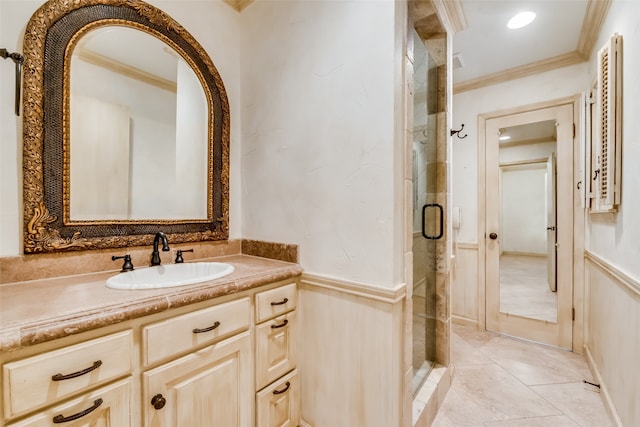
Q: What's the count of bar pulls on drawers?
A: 6